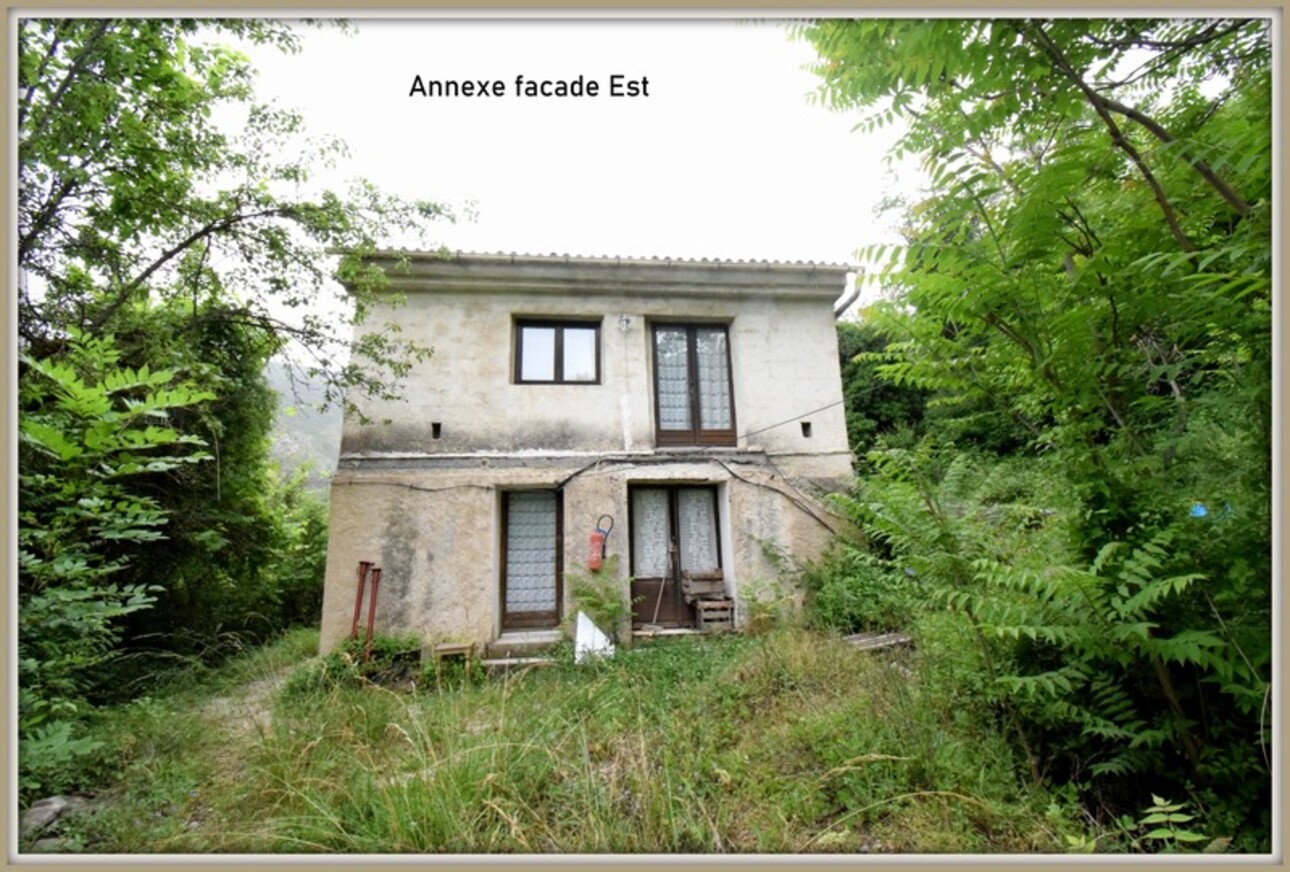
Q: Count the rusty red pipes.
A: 2